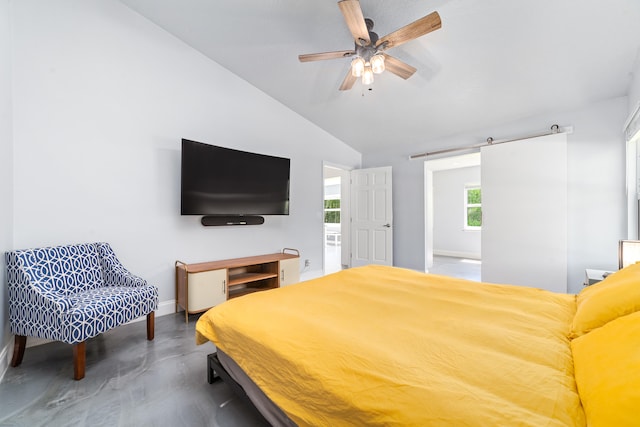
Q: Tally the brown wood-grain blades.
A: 5